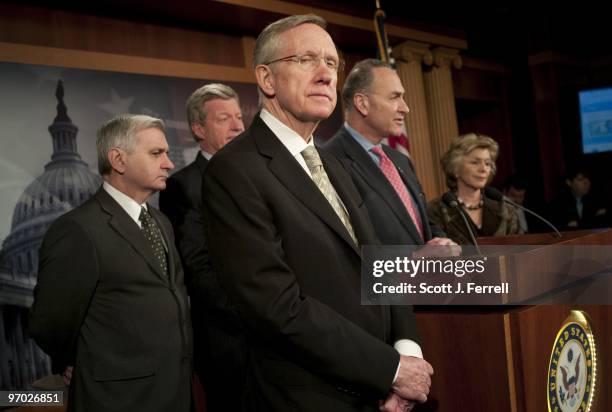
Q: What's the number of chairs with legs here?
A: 0